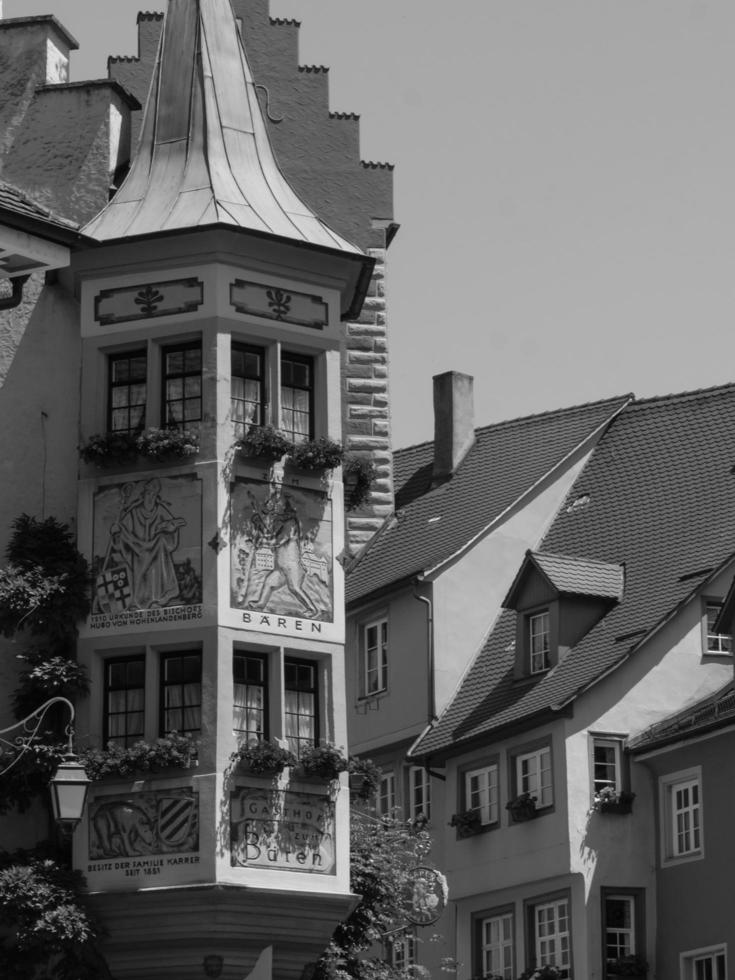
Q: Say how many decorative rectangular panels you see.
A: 6